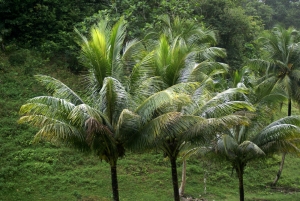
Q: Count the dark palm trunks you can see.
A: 3